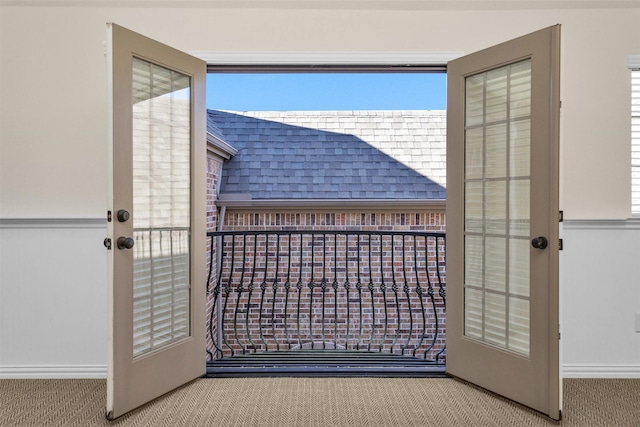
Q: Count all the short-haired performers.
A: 0